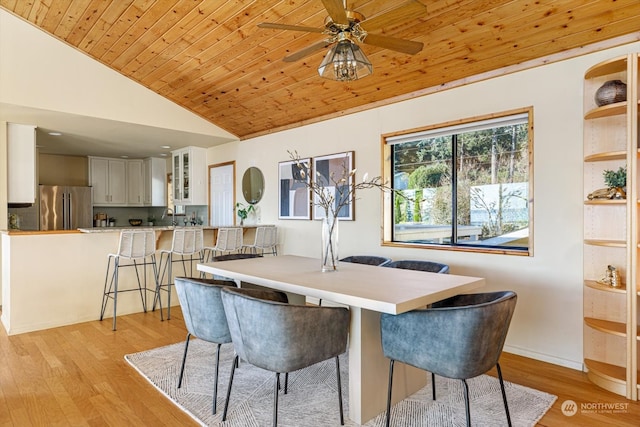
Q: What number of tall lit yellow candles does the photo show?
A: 0